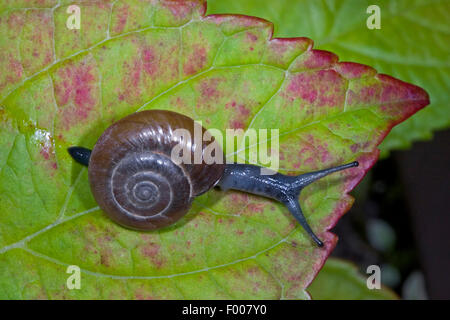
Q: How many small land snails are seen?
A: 1